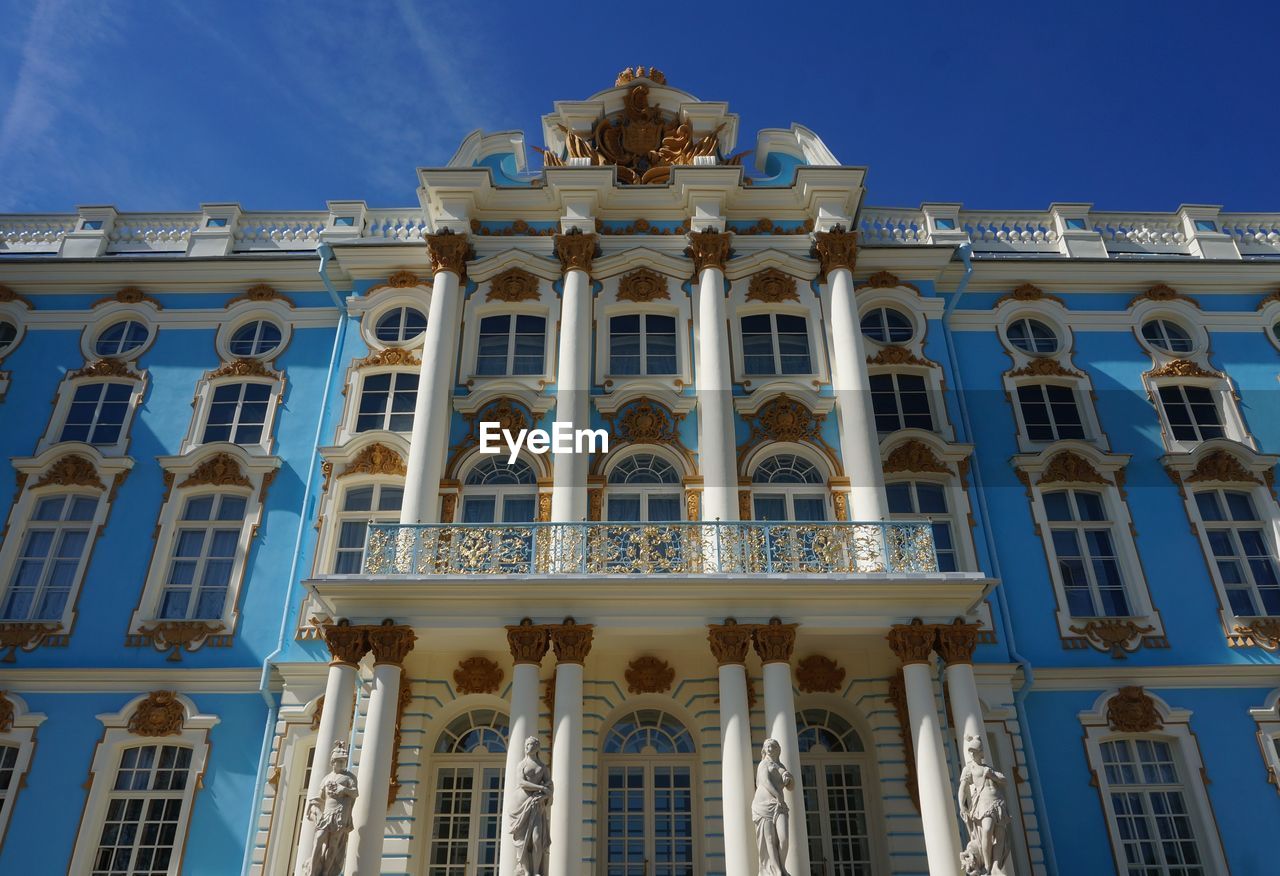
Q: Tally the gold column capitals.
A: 12